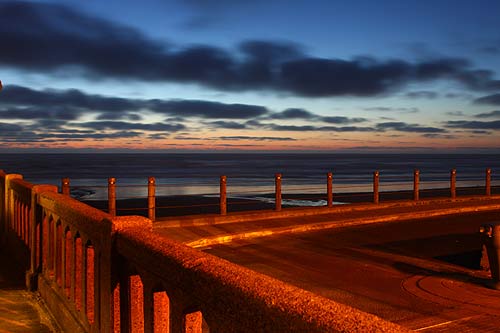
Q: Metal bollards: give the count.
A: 10